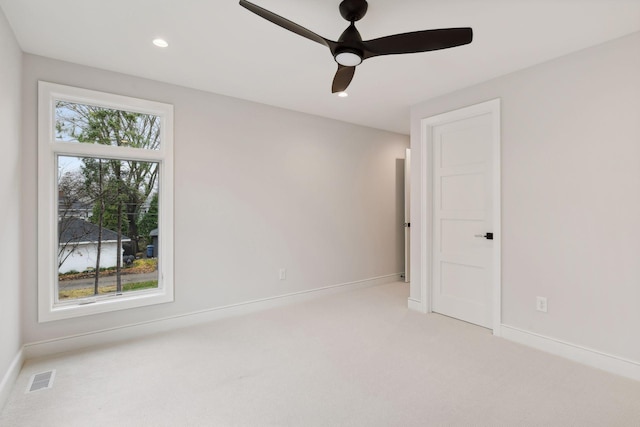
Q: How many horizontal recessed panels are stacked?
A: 4